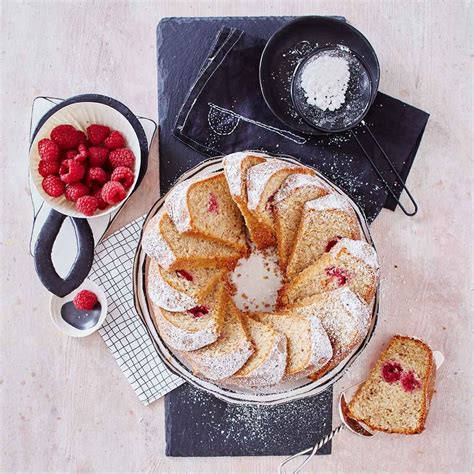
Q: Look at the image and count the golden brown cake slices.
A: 14